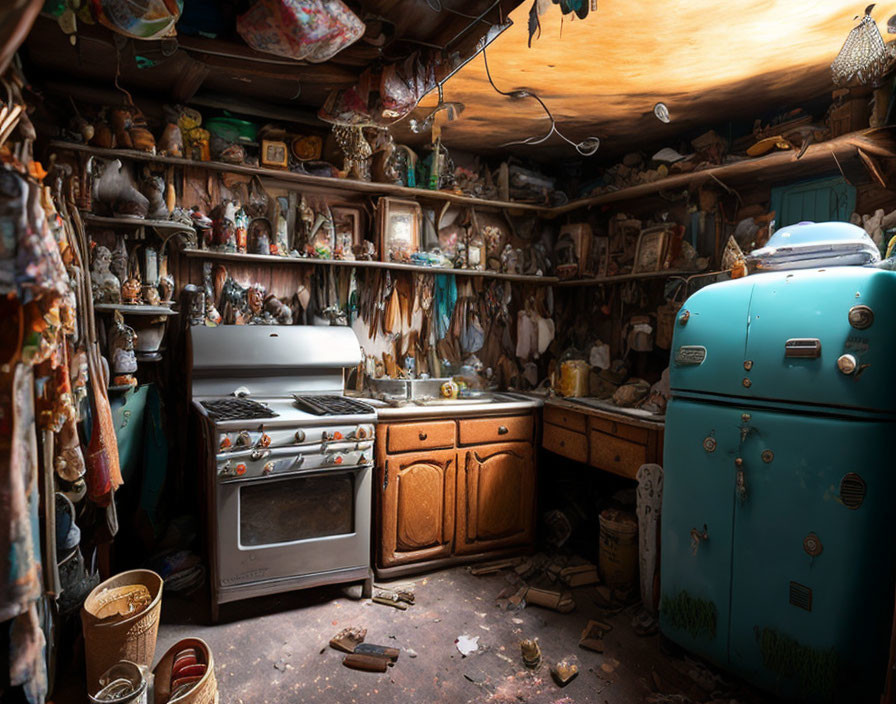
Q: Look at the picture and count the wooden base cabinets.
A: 2